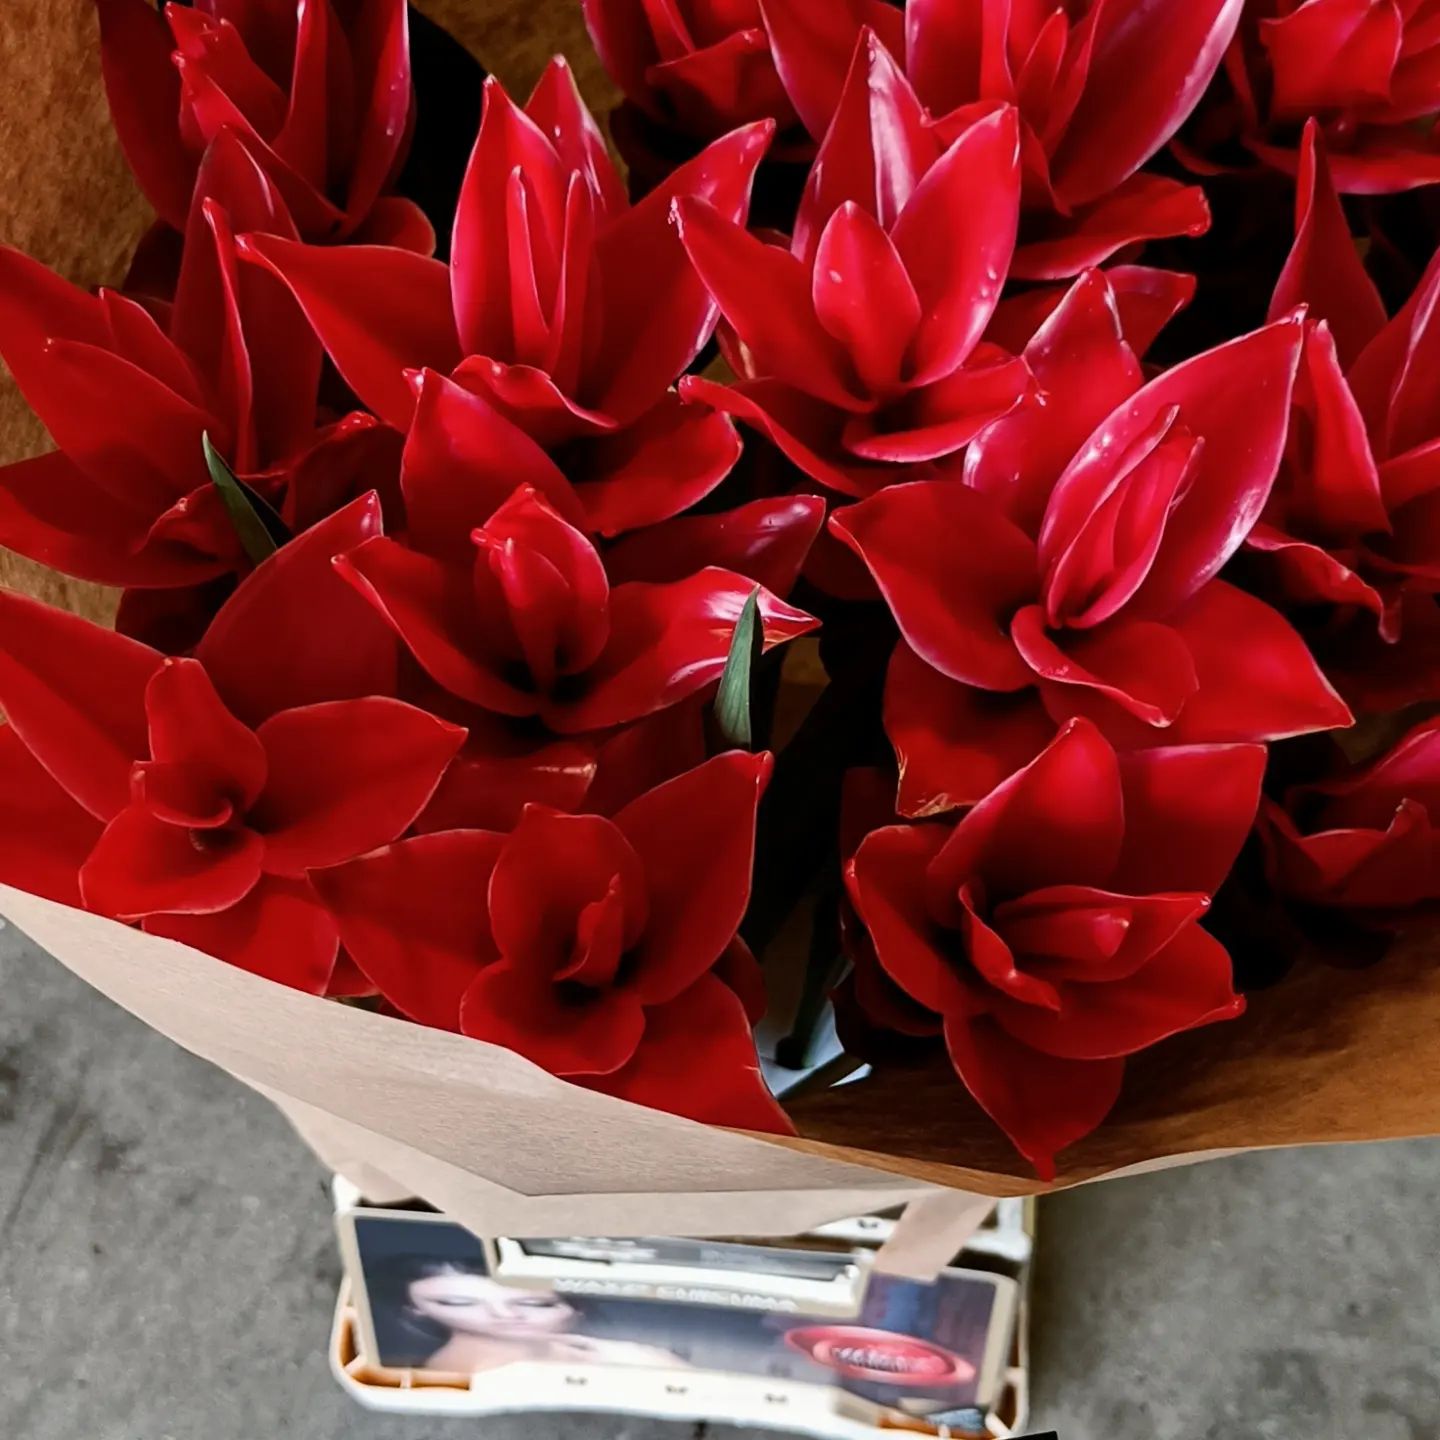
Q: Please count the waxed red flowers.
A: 14